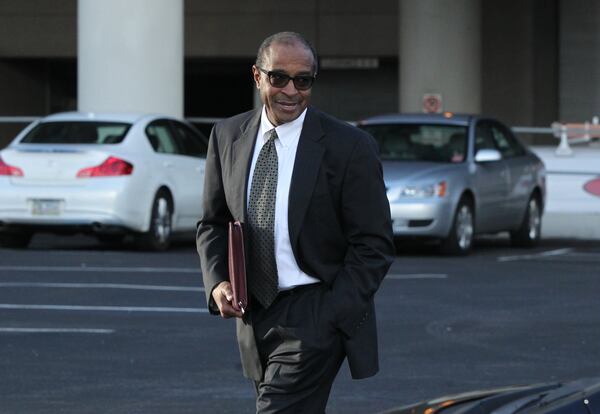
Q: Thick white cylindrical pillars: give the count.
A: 2